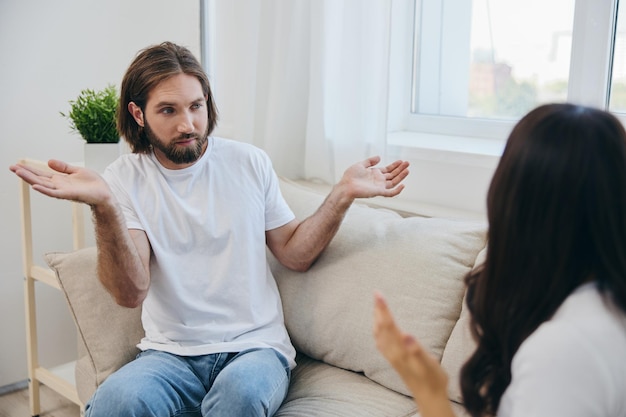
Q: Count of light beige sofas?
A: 1